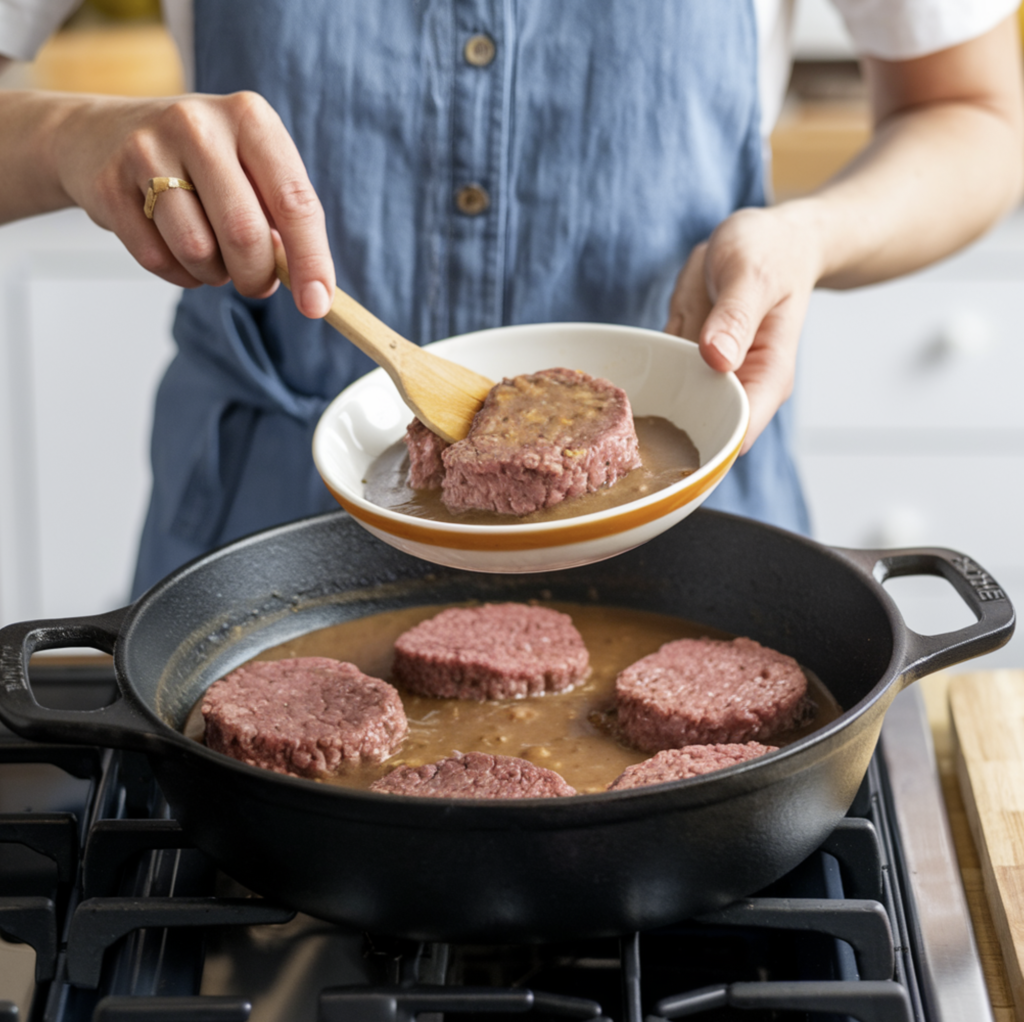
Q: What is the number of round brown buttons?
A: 2